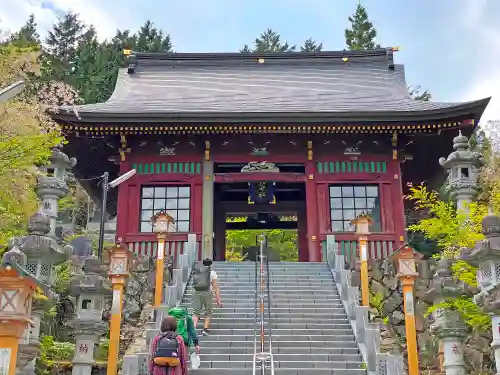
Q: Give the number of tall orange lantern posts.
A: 5